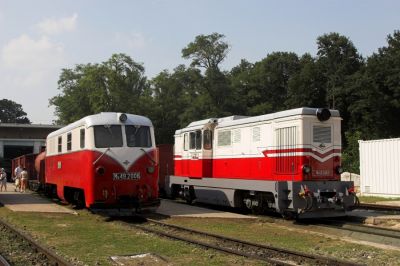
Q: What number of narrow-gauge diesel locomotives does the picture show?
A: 2